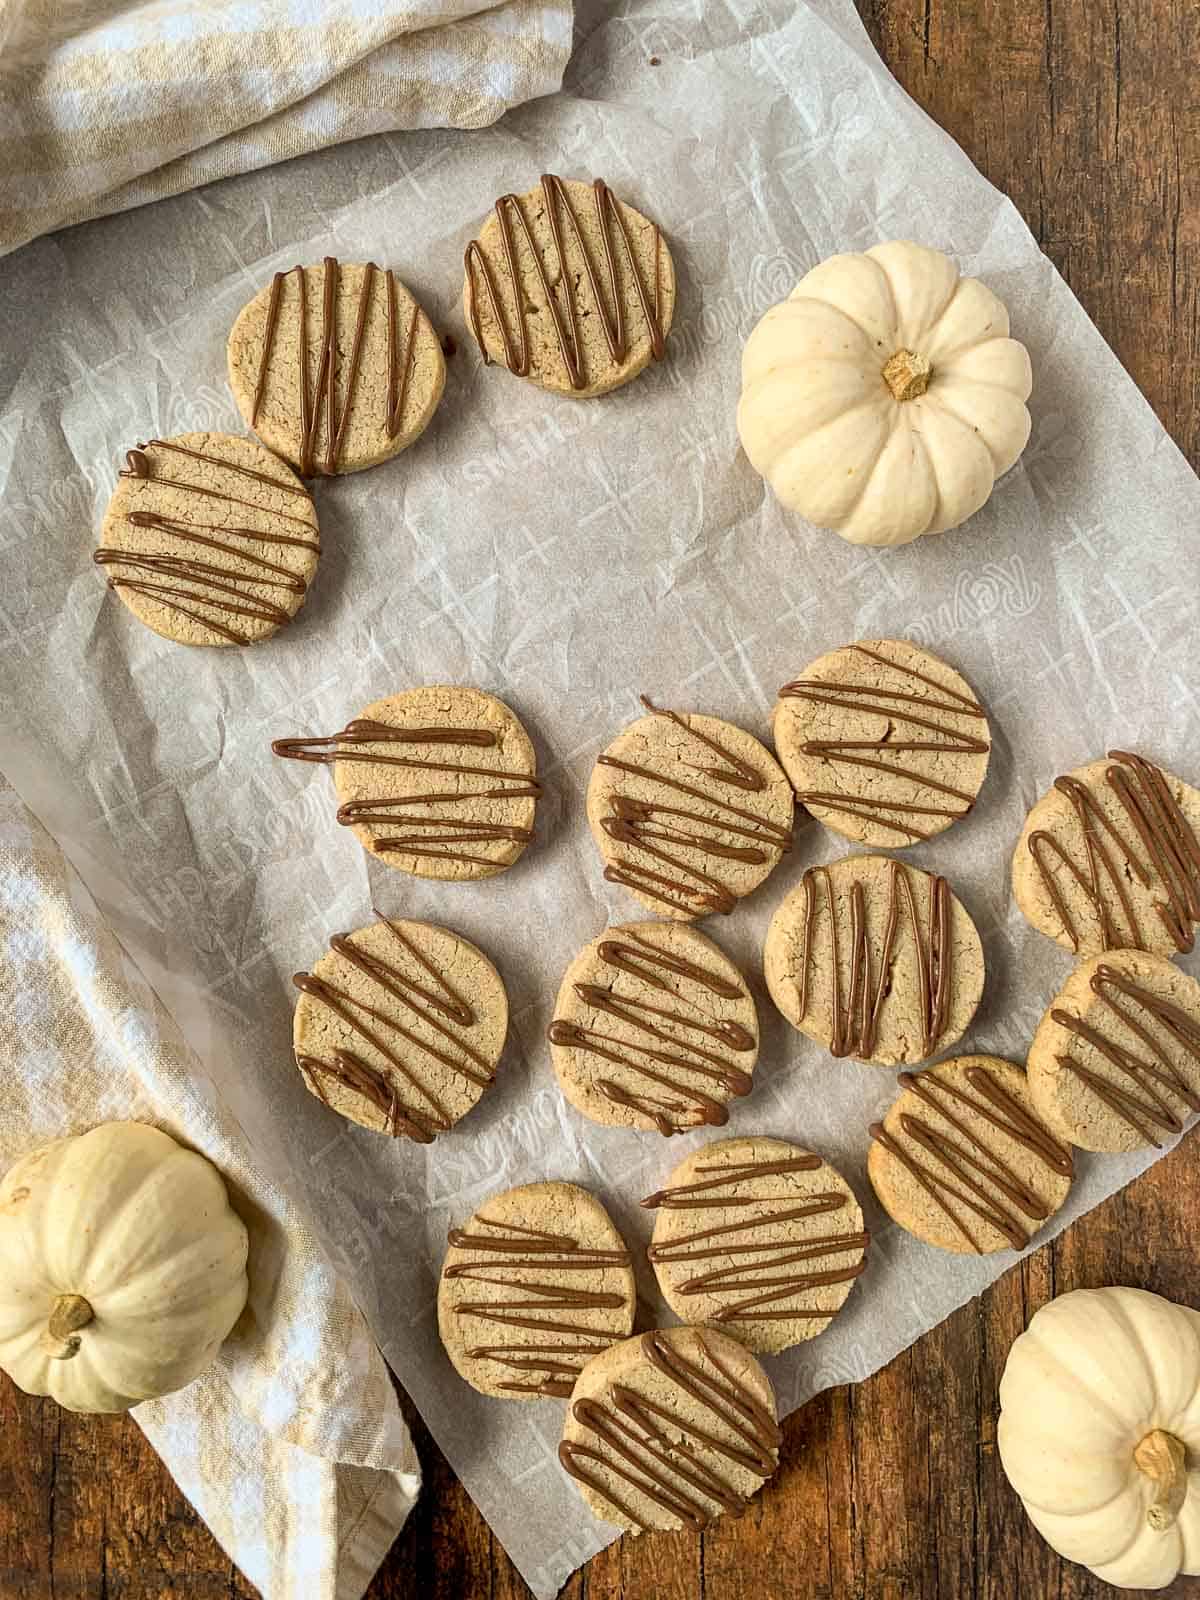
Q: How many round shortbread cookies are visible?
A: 15